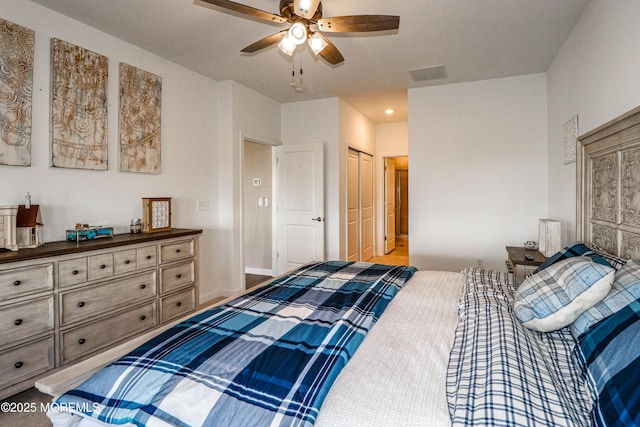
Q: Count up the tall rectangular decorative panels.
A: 3